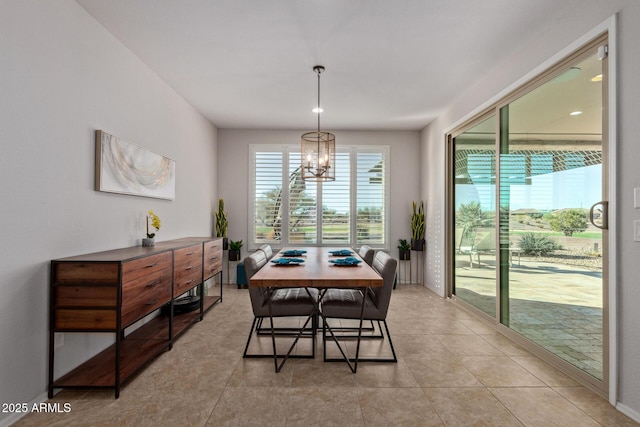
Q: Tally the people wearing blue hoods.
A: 0